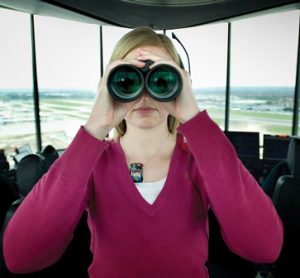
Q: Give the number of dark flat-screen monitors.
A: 2